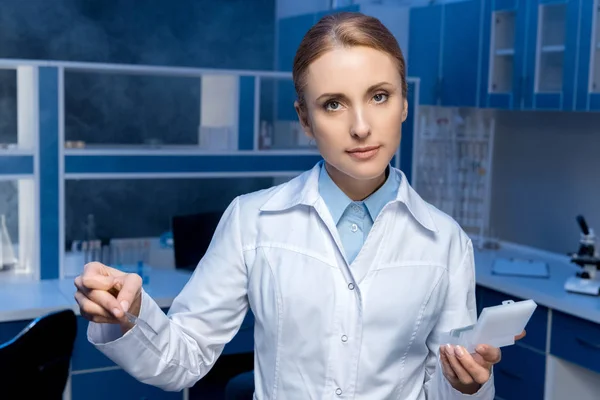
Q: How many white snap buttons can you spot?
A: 3